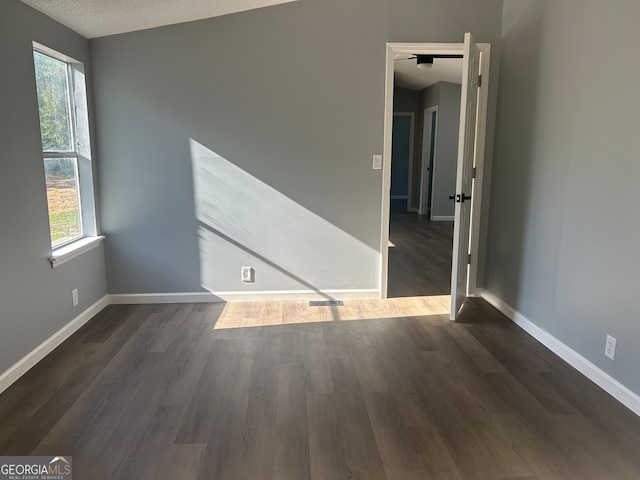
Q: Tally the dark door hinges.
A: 3